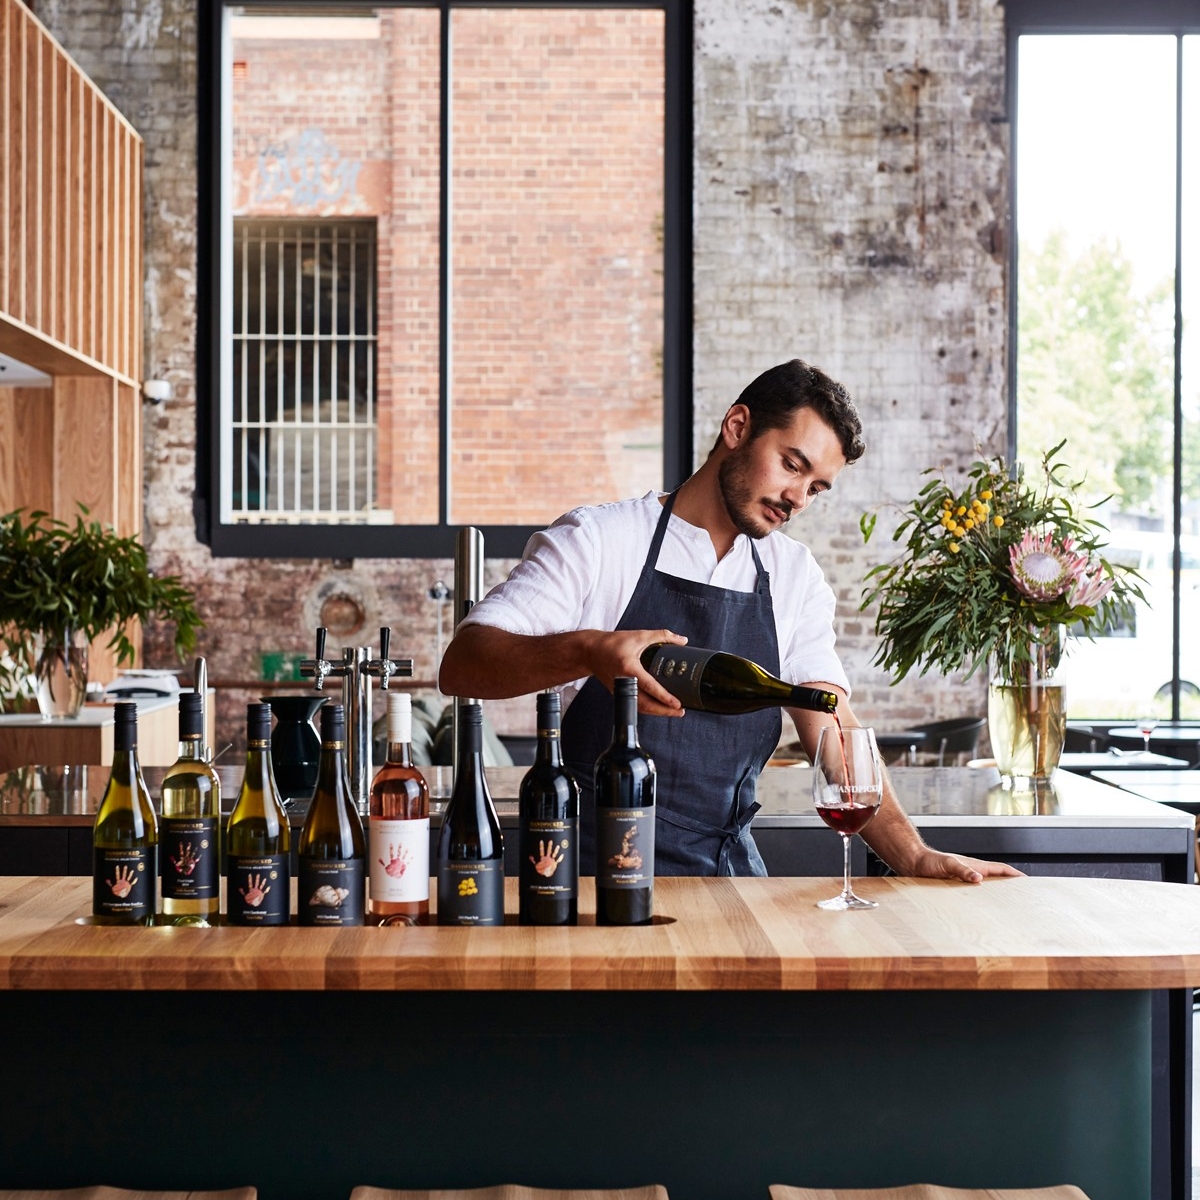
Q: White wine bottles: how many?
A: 4